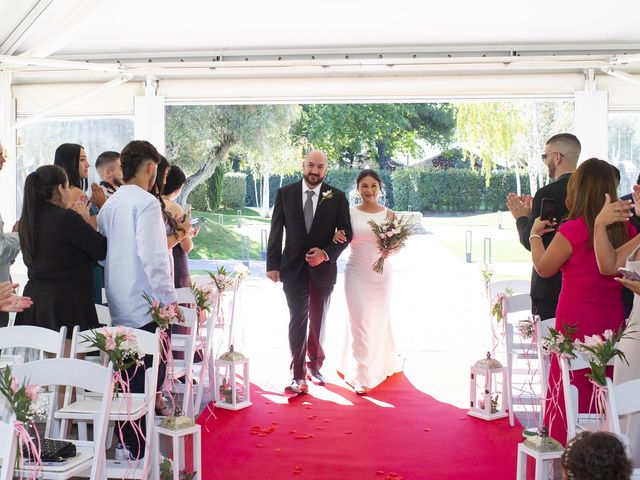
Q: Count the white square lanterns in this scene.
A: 4